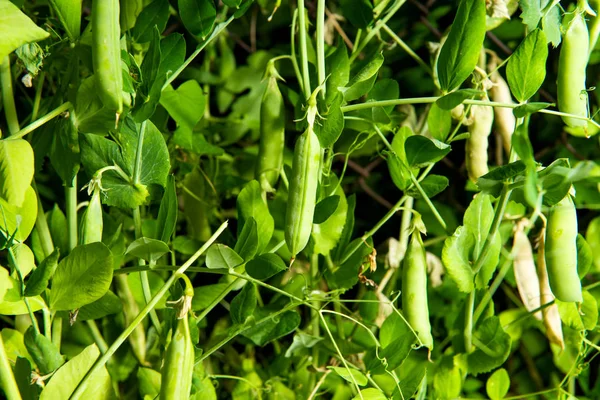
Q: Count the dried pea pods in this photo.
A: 4